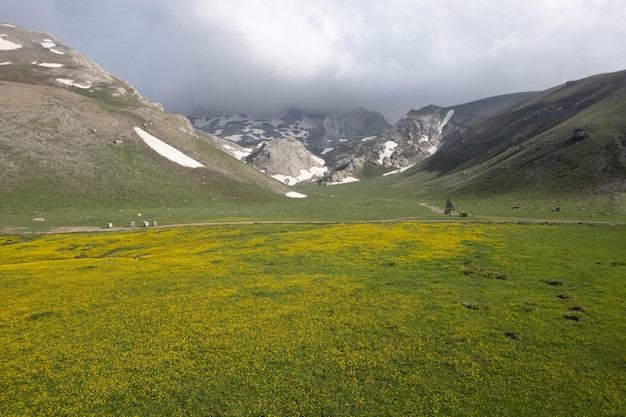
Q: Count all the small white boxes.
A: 4